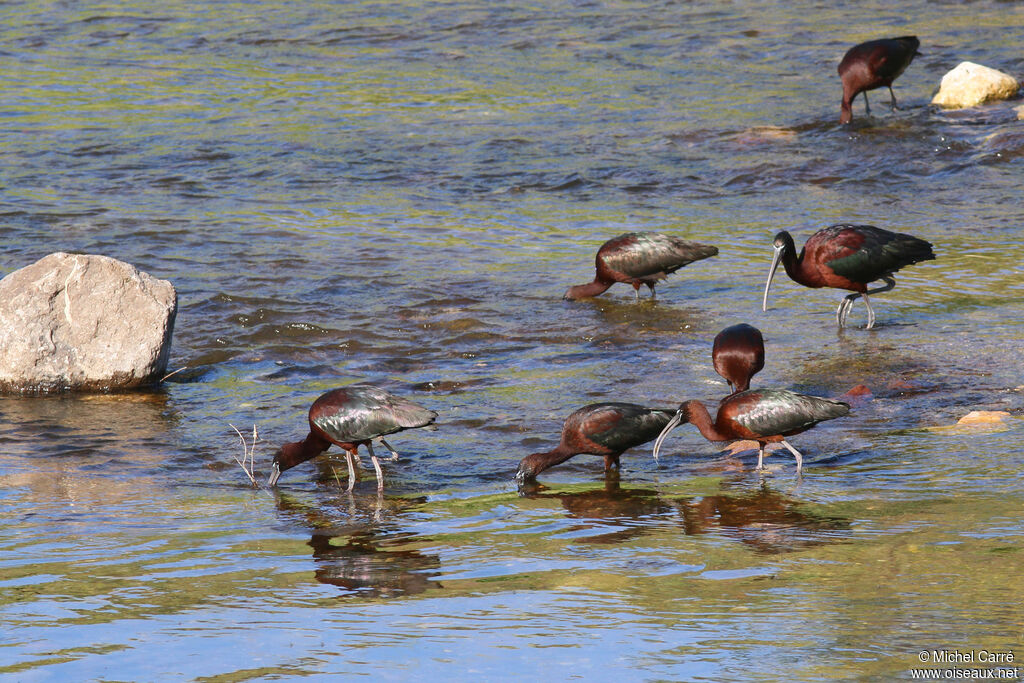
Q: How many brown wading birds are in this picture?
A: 7